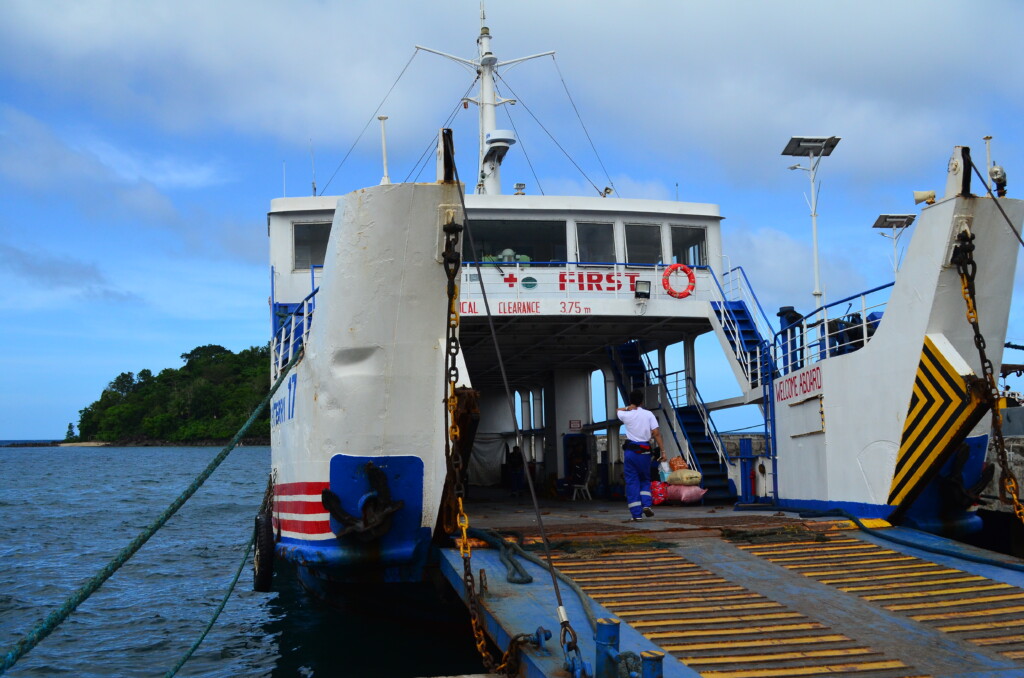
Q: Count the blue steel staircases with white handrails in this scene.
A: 3